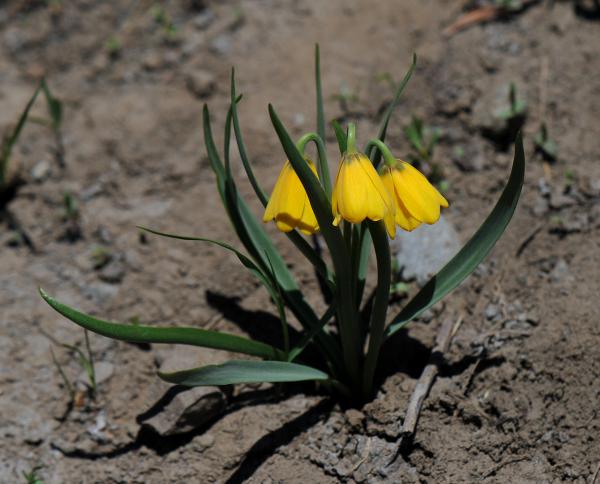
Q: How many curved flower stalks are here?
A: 3